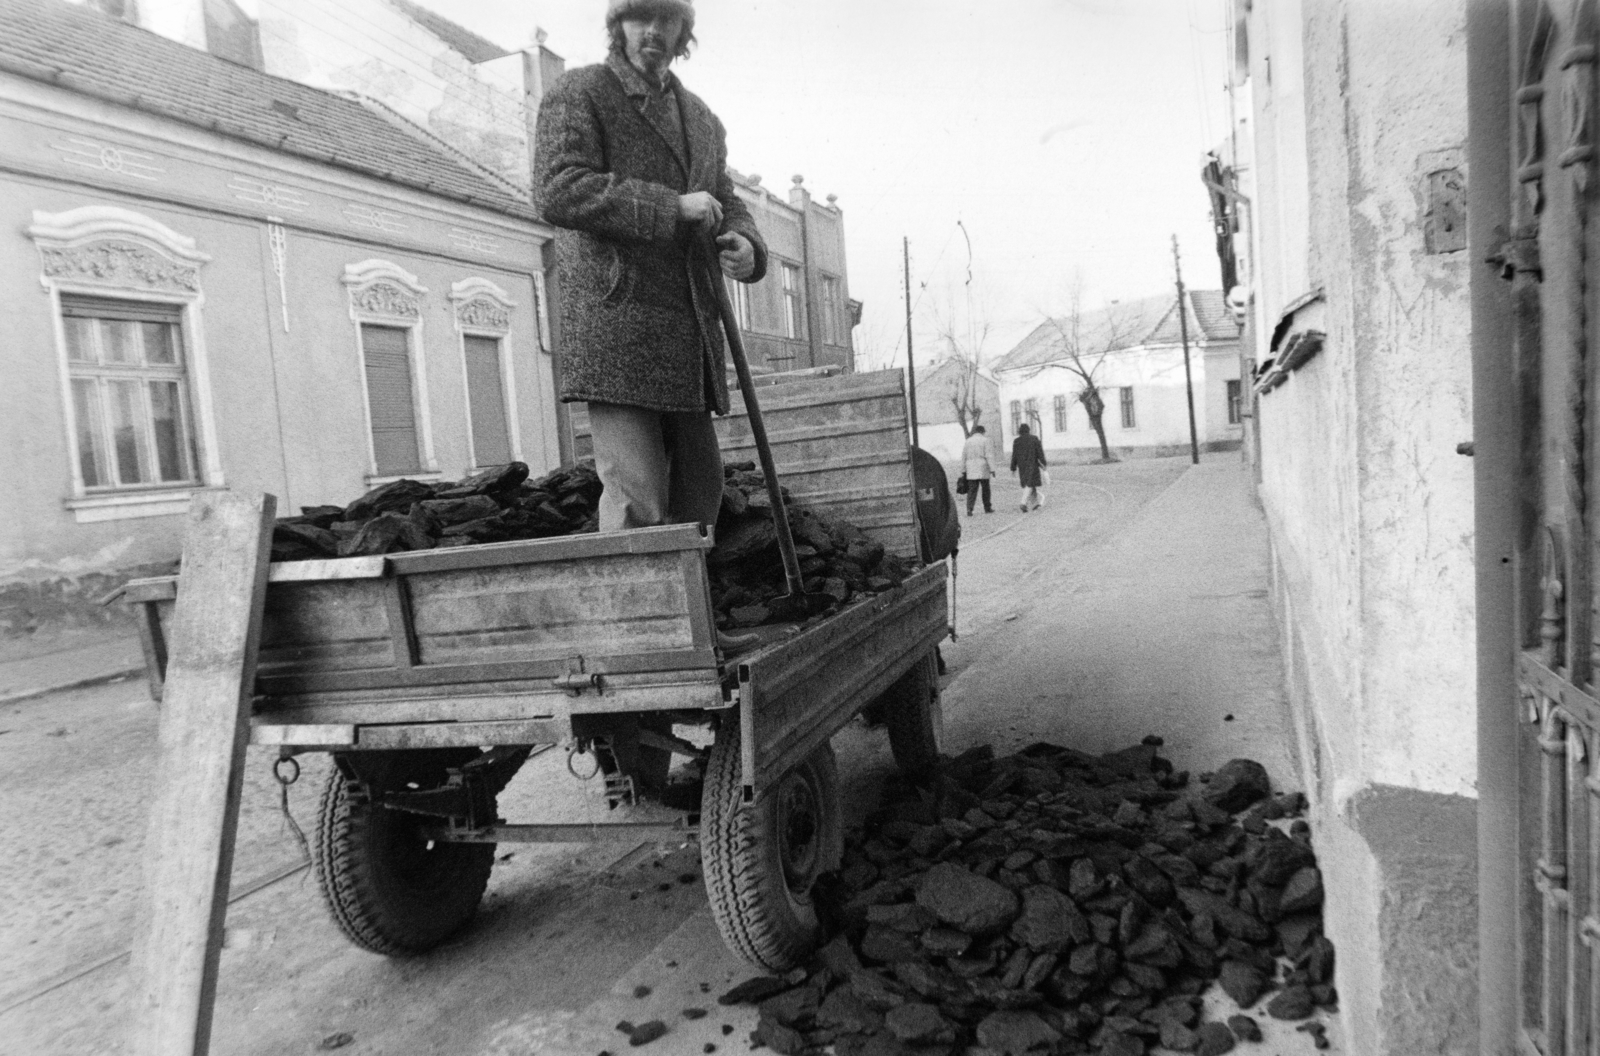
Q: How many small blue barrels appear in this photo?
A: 0